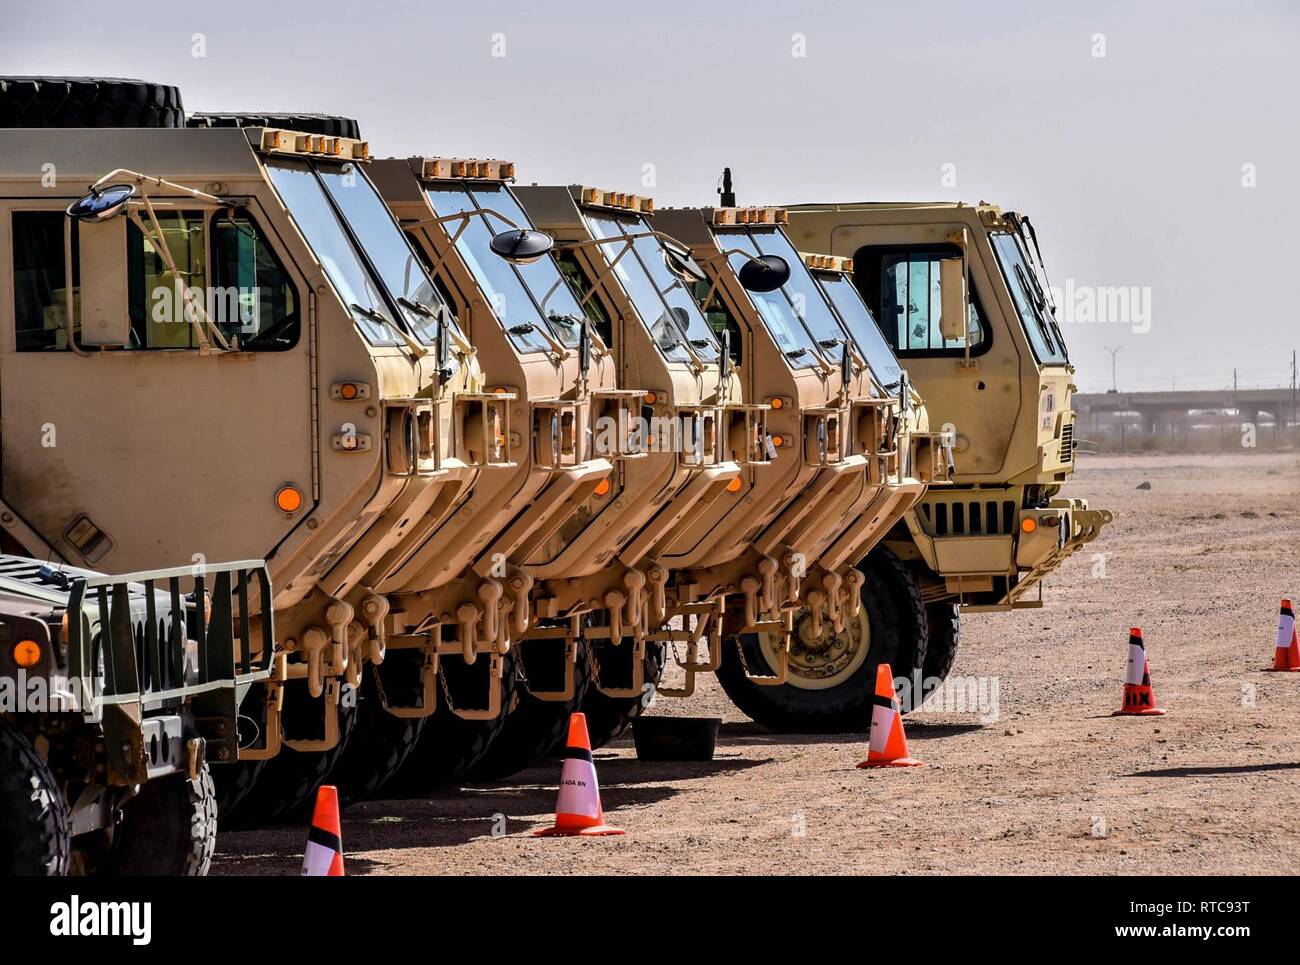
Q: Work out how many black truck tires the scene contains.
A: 12